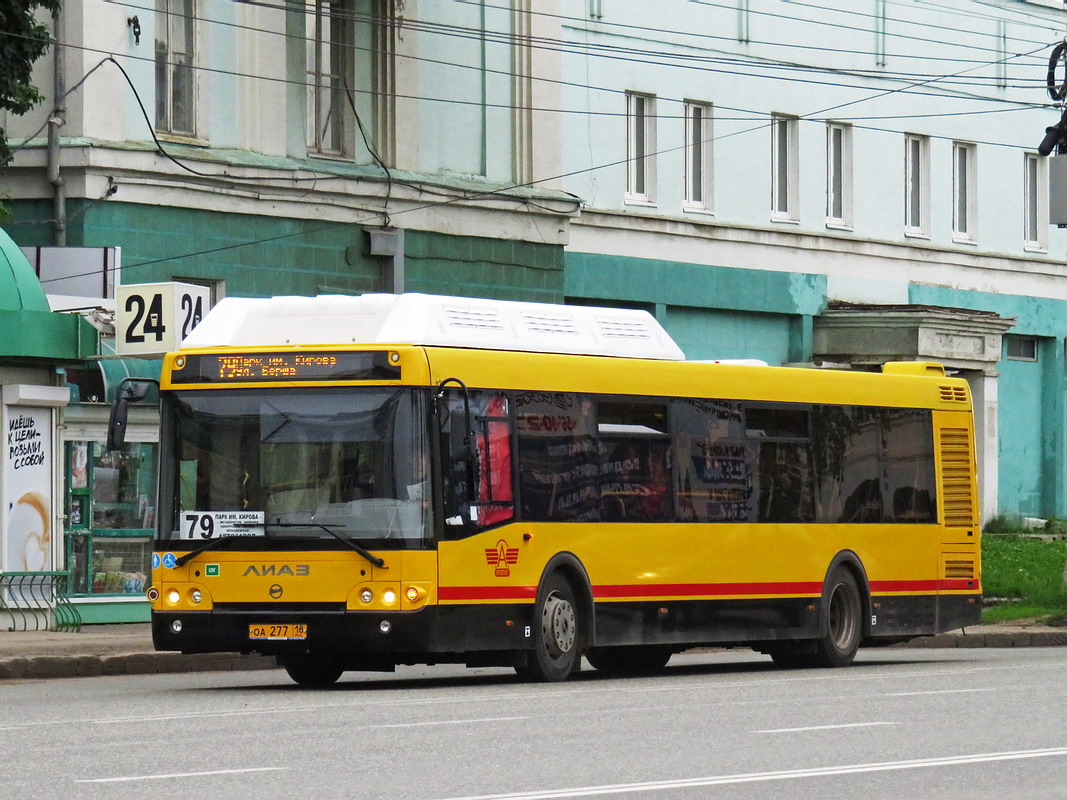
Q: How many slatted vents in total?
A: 6